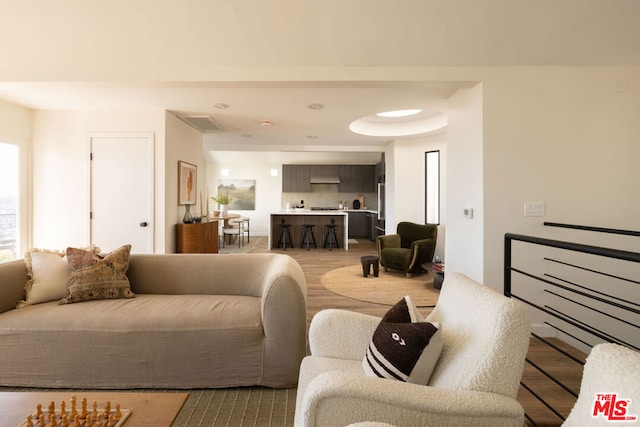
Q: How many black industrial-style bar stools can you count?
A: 3